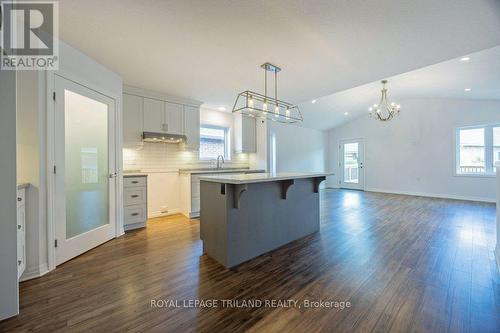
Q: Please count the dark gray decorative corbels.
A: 3